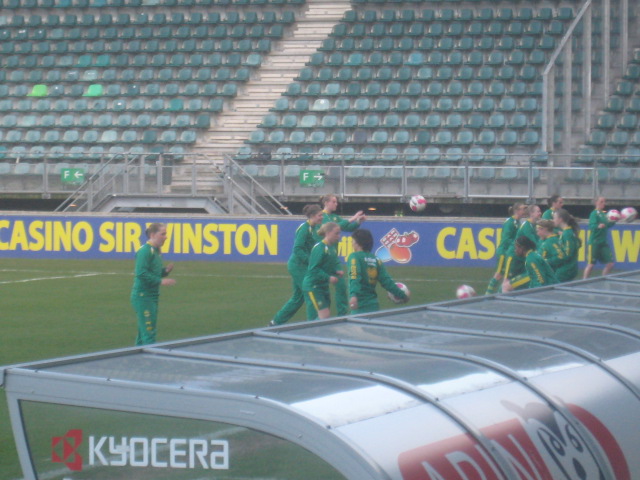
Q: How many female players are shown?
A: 12